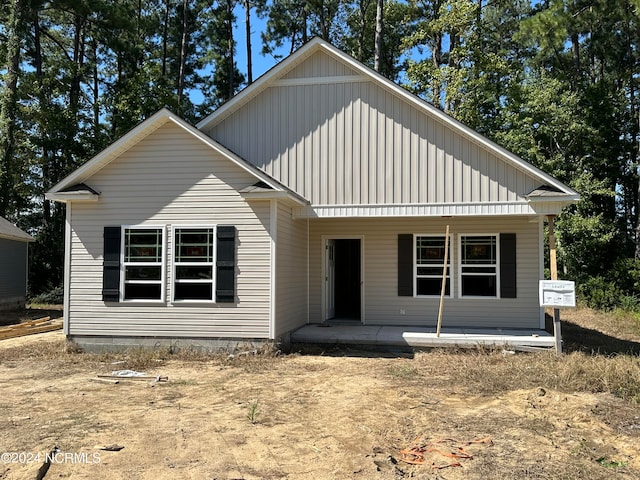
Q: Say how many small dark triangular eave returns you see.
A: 3